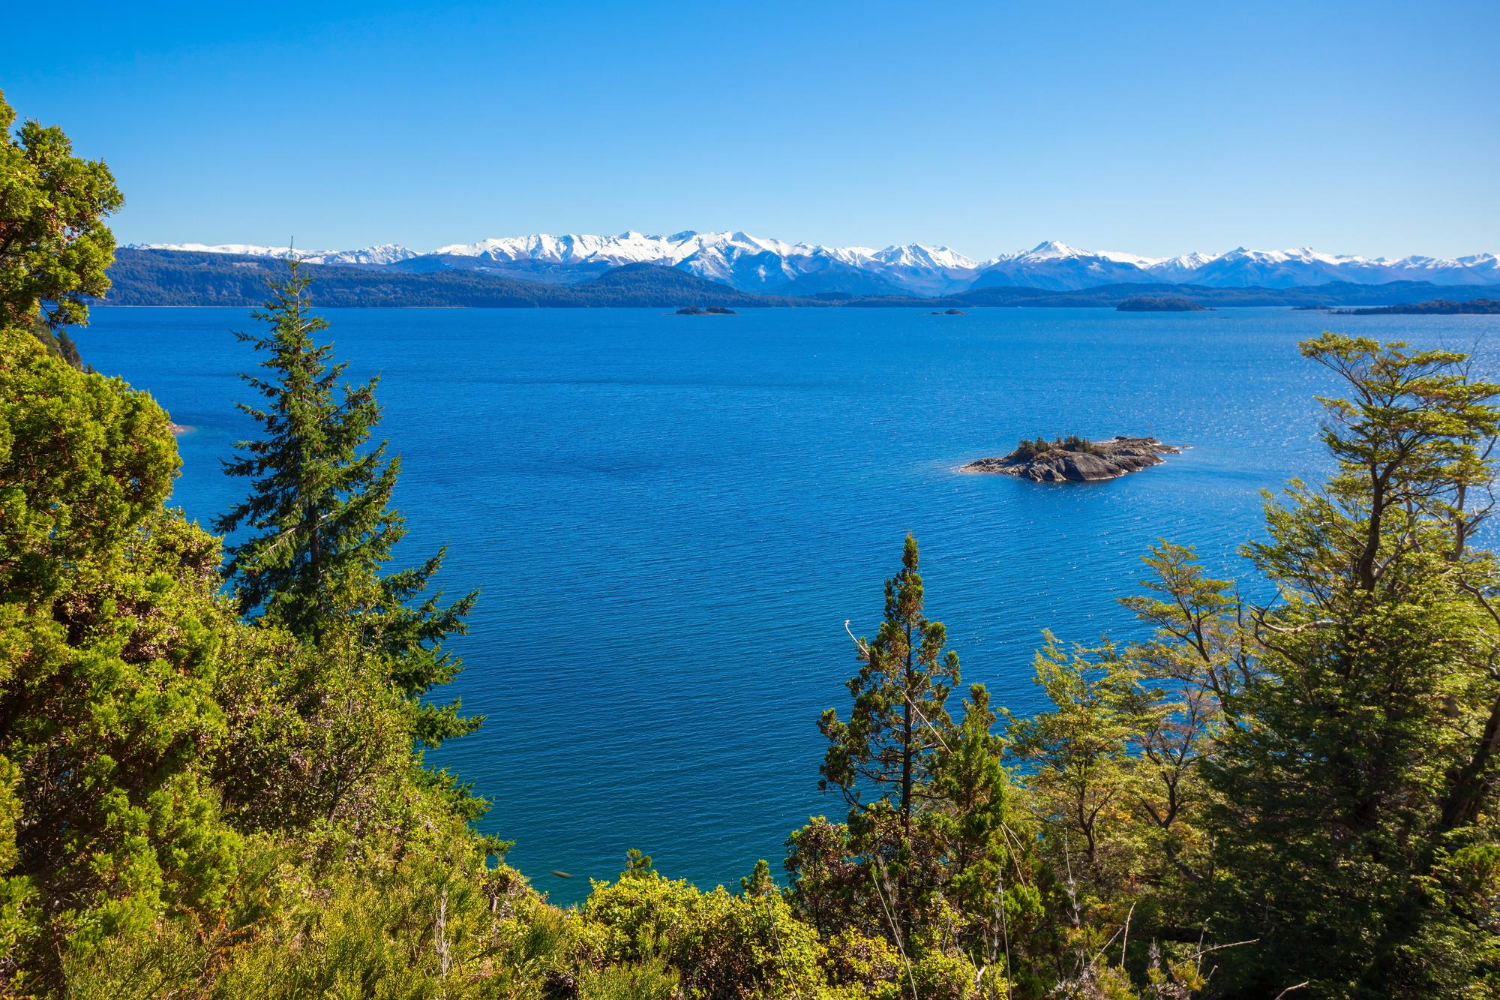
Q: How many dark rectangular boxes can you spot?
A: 0